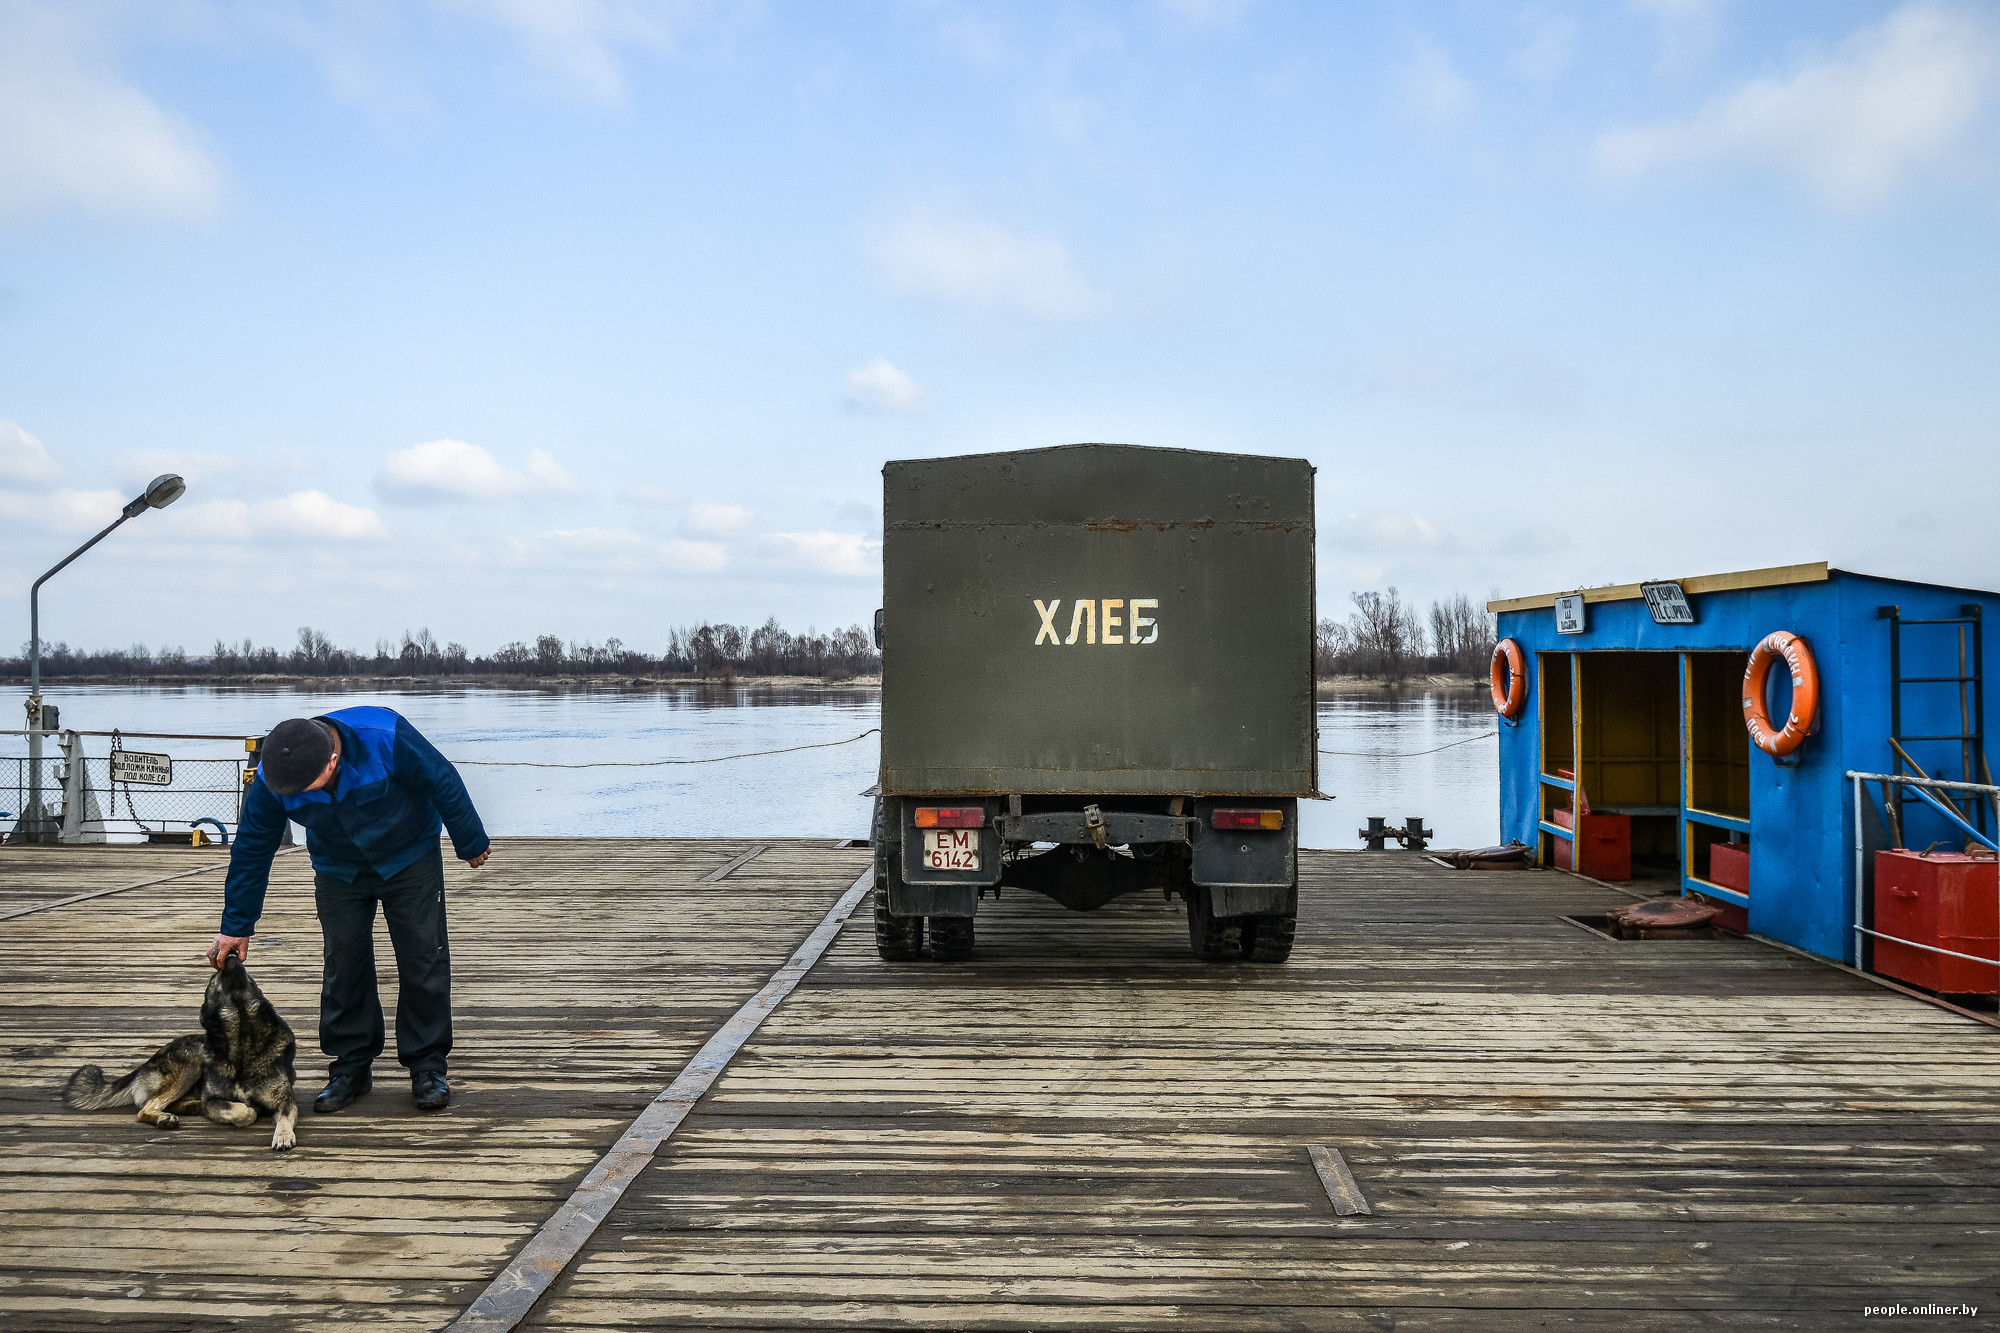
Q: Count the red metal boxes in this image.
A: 3